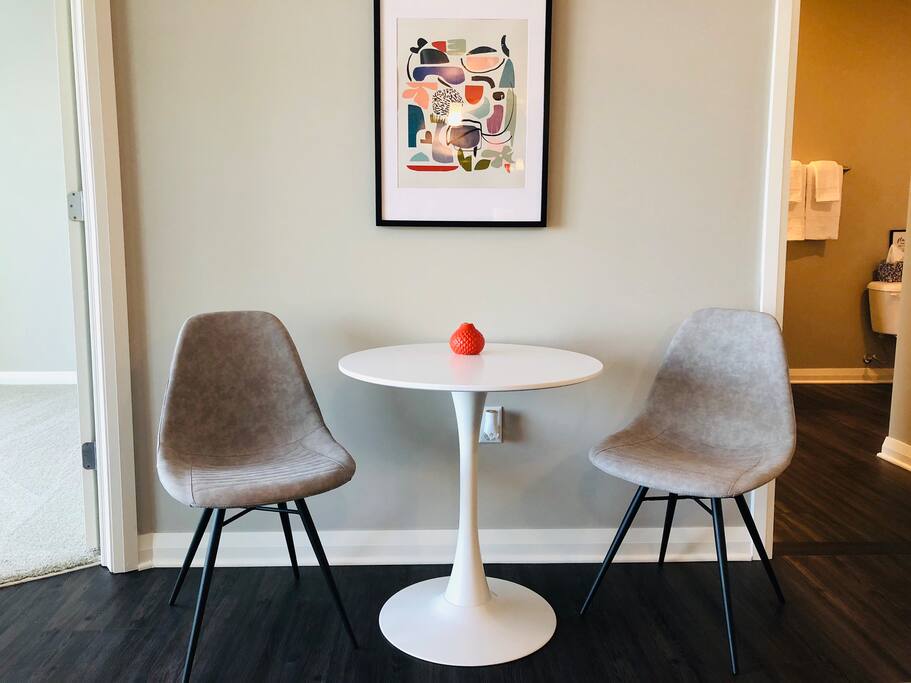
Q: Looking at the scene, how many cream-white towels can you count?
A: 4